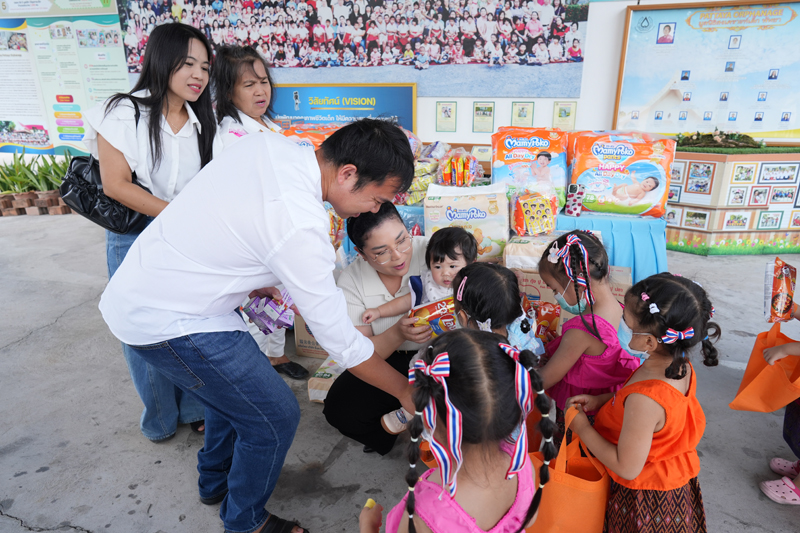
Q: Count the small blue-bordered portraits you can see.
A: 15